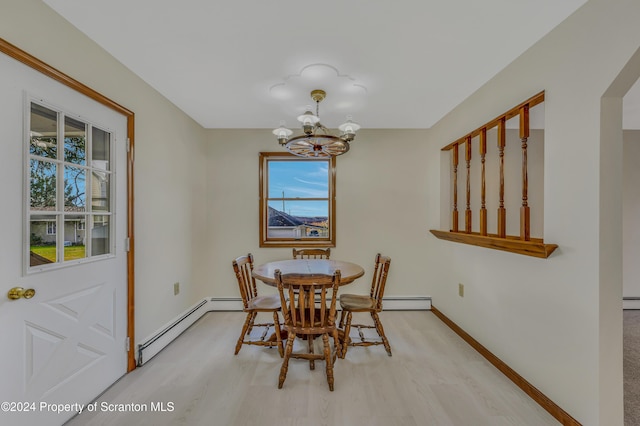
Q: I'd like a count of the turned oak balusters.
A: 5